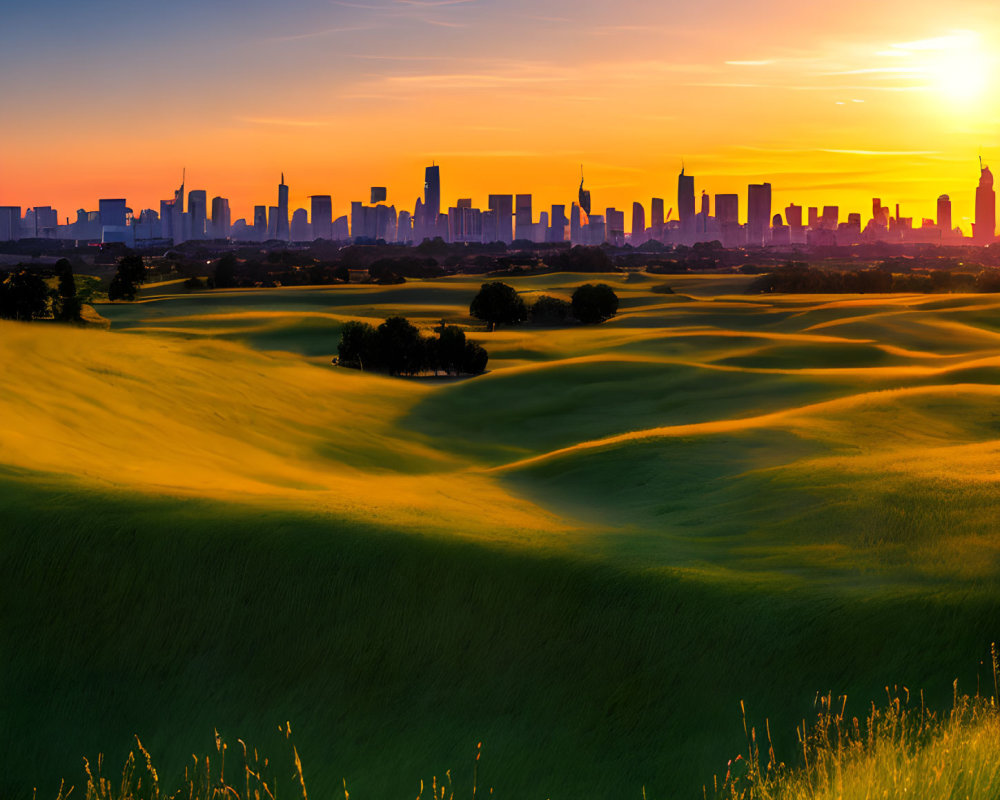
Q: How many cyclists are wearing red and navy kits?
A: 0